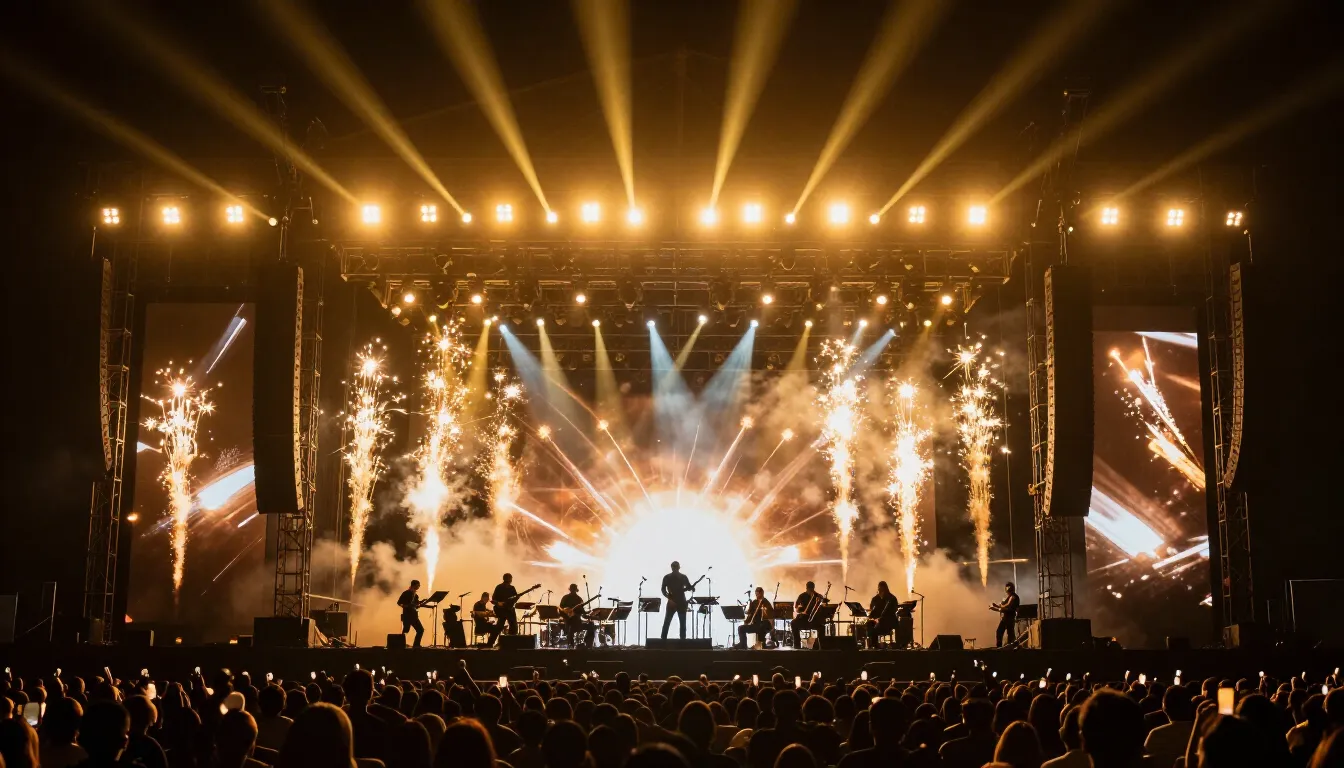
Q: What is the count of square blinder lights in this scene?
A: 14